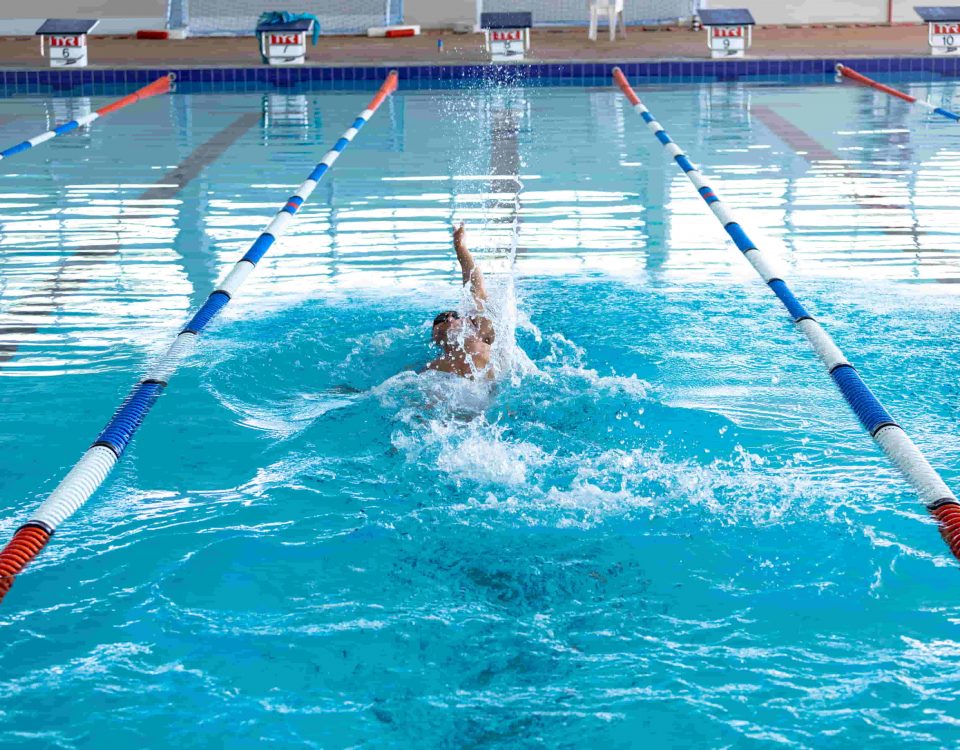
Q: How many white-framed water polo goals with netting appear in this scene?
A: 2